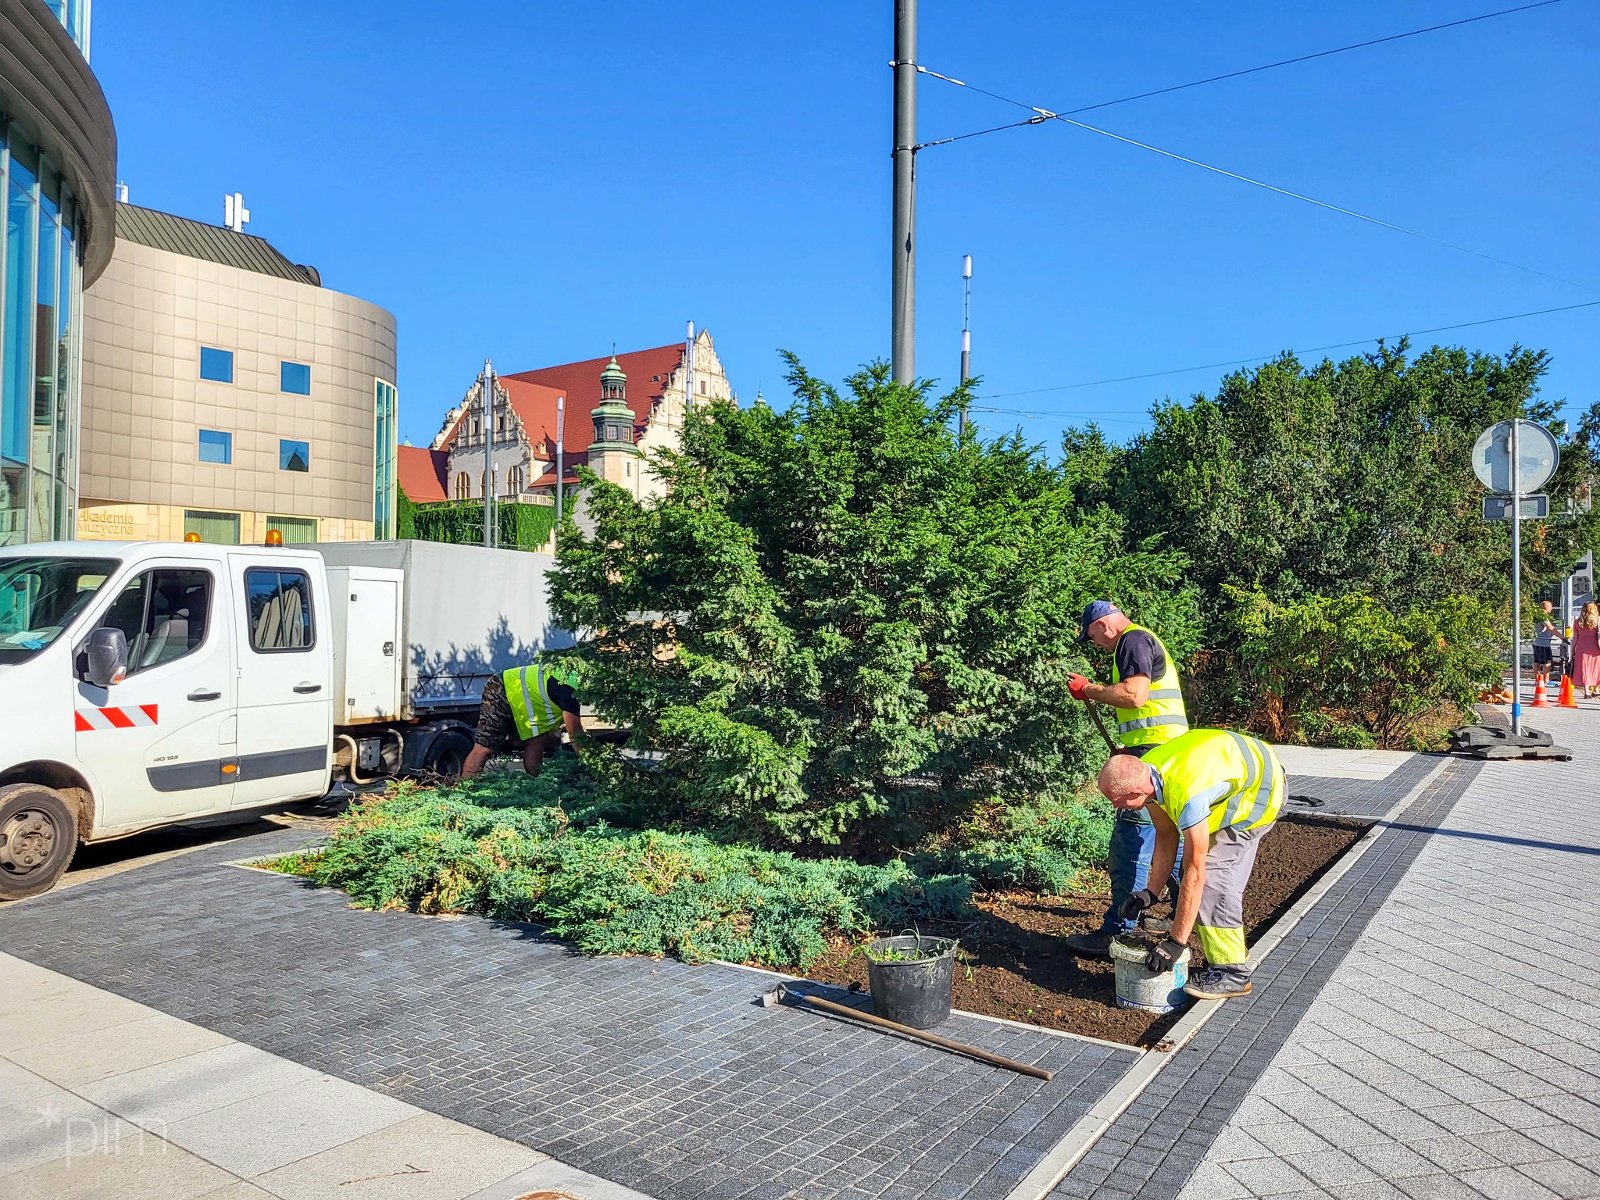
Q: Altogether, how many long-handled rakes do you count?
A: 1